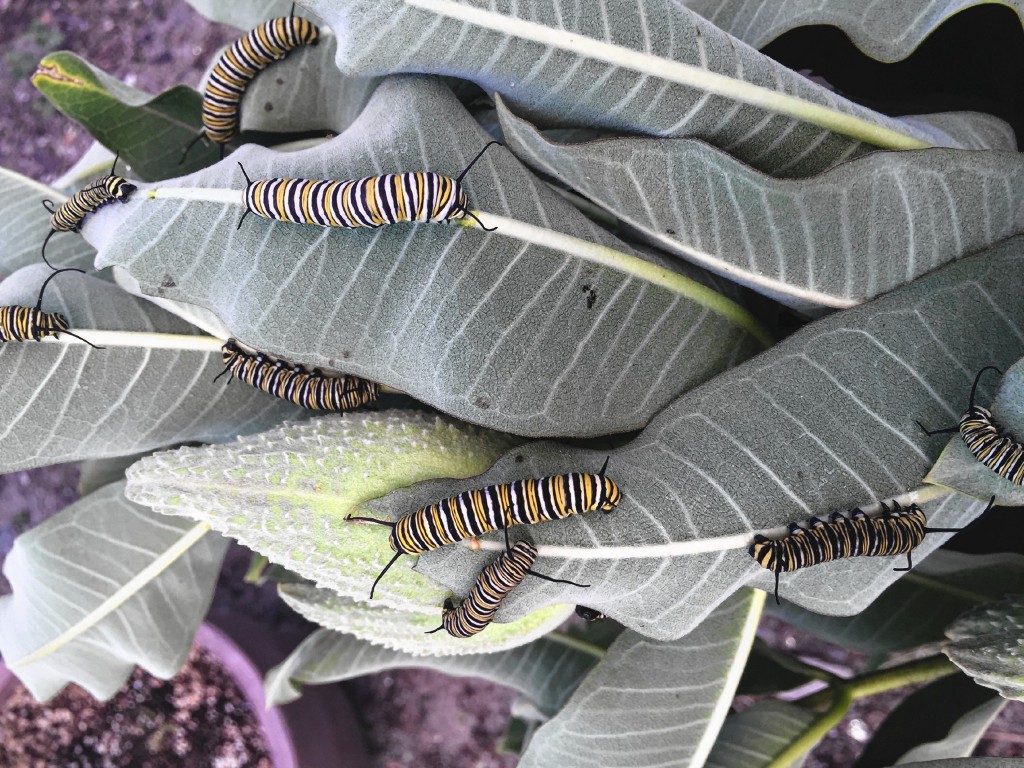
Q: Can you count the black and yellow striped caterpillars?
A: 9